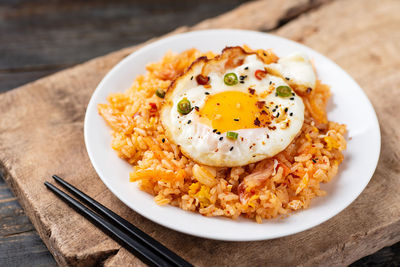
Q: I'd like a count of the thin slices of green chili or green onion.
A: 5